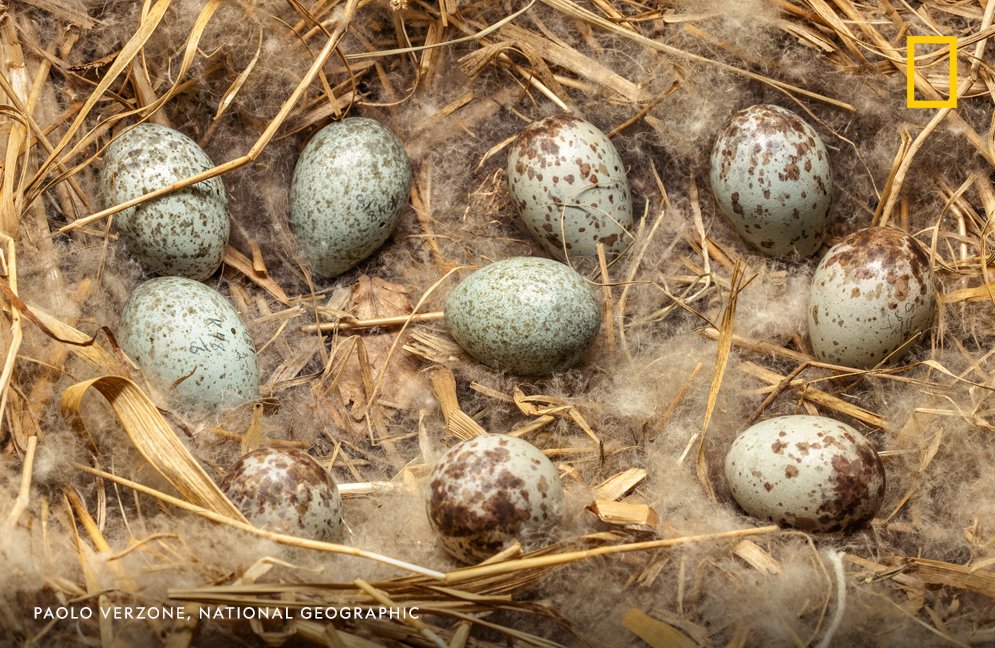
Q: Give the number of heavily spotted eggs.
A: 6